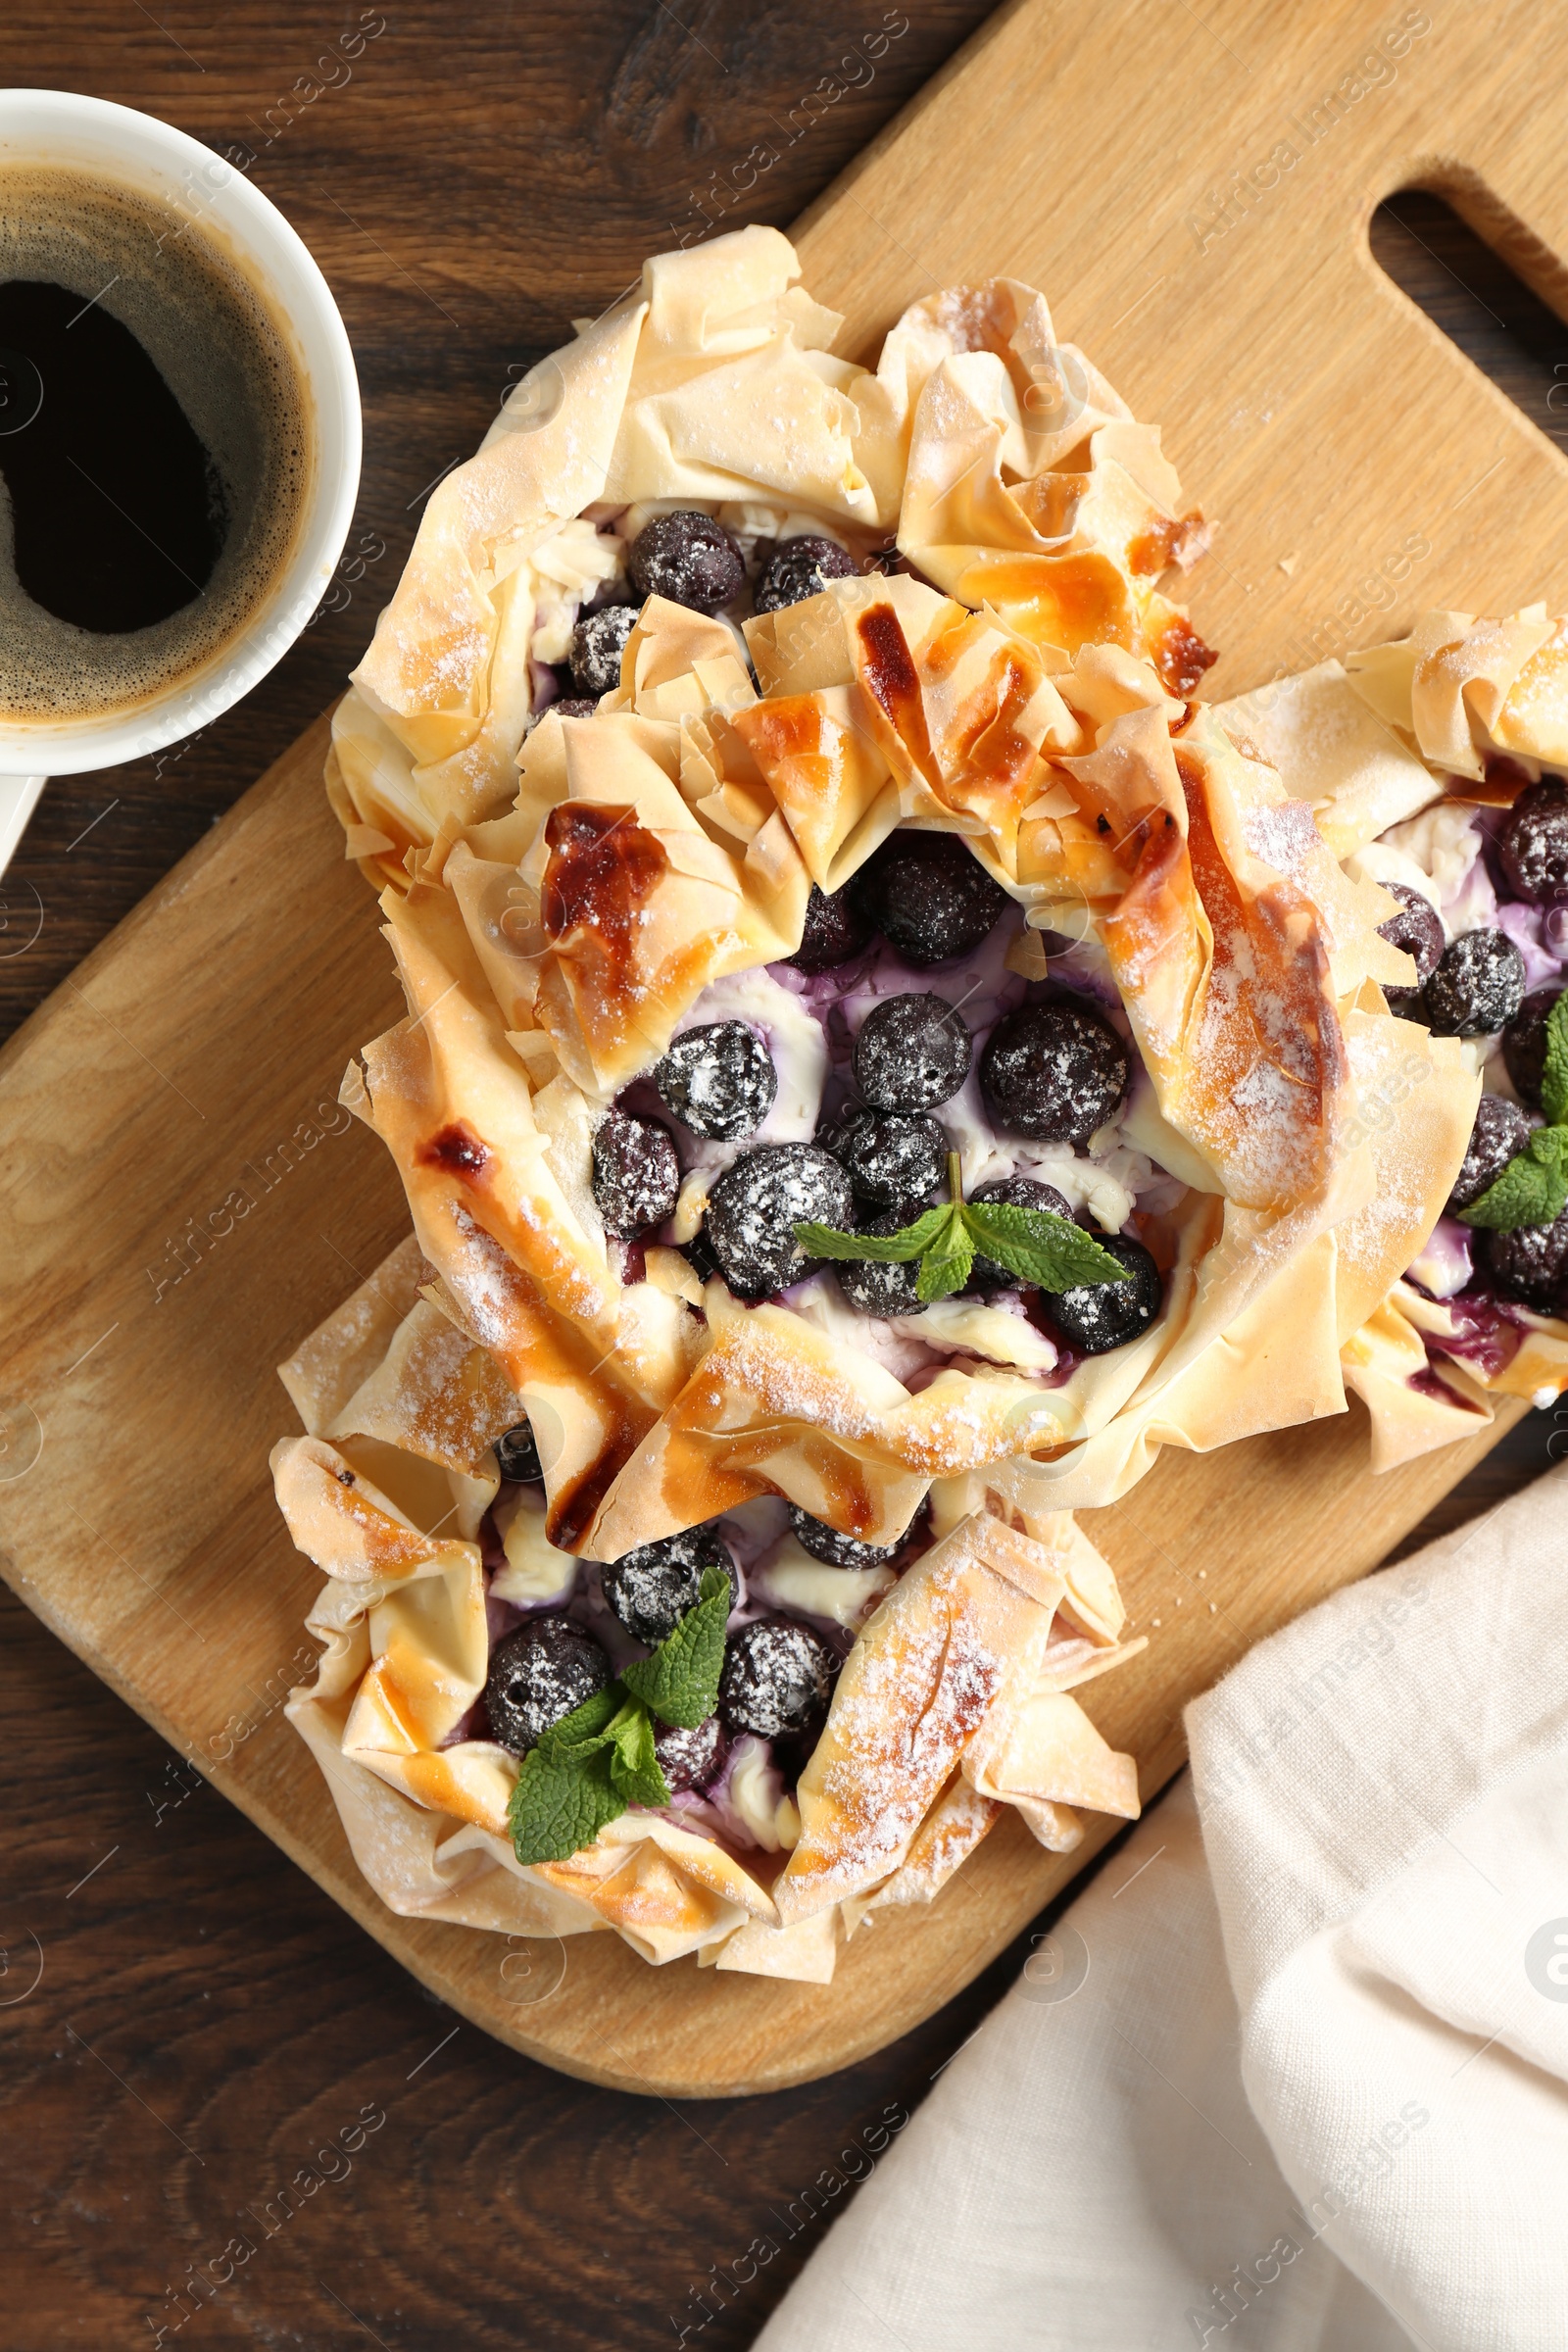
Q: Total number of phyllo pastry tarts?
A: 4